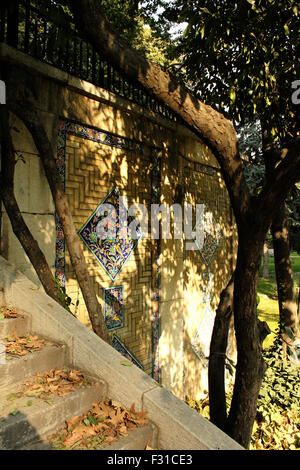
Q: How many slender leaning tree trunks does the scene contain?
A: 2